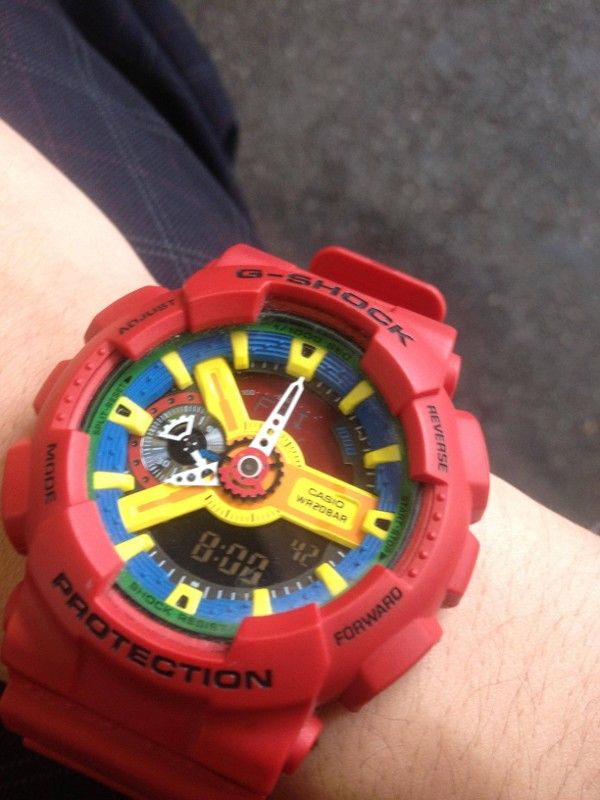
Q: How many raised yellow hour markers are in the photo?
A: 12